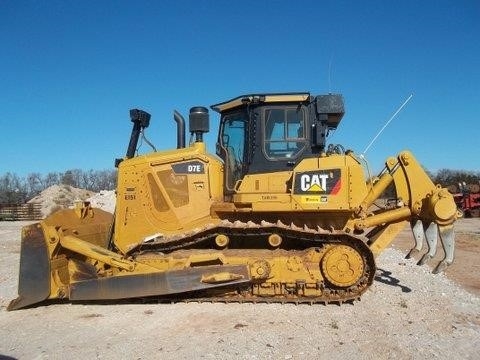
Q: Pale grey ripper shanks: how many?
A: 3